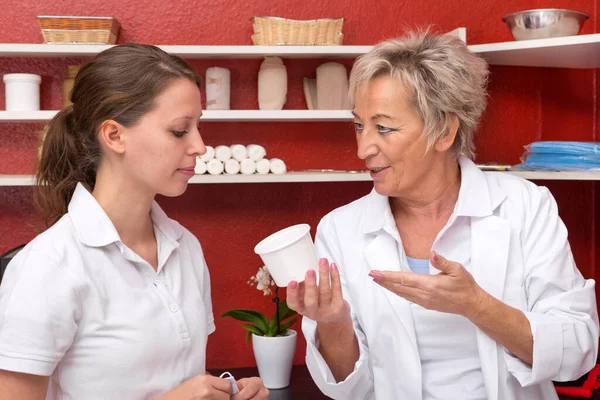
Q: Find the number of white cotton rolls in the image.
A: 10